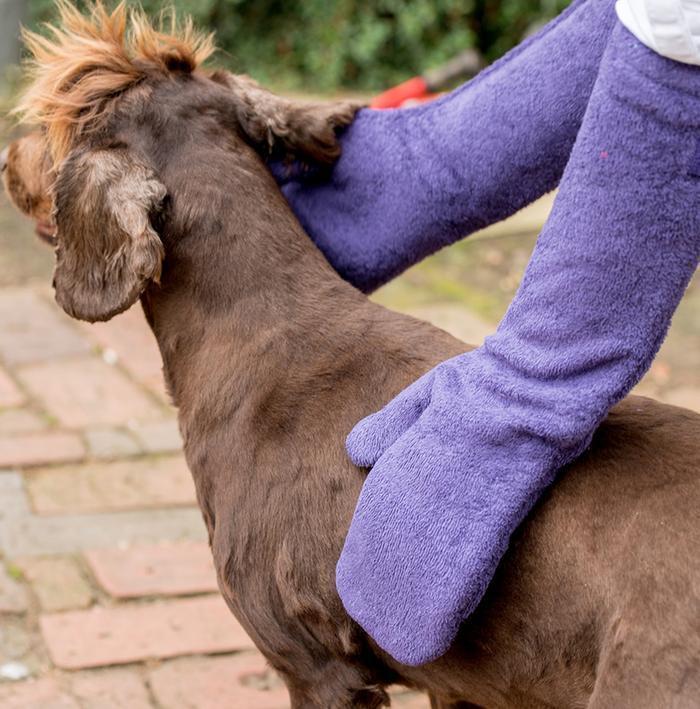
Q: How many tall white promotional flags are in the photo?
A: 0